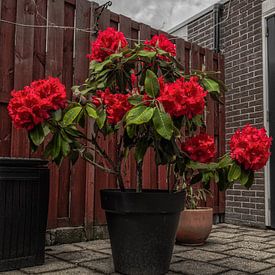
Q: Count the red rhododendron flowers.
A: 7